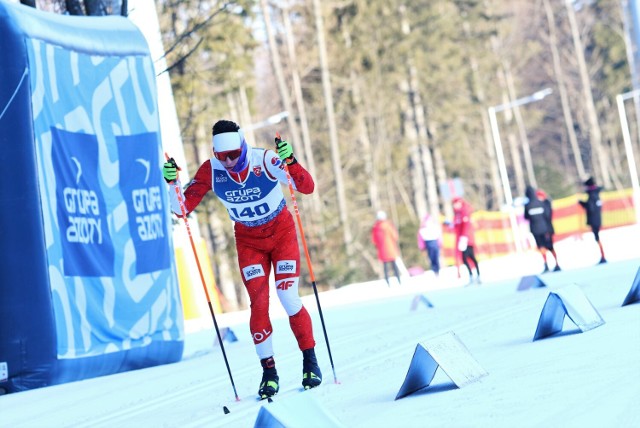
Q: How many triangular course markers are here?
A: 7